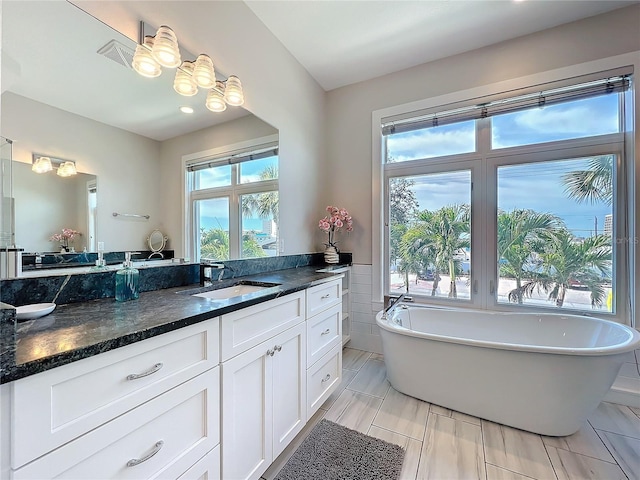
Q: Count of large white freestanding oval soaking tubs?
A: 1